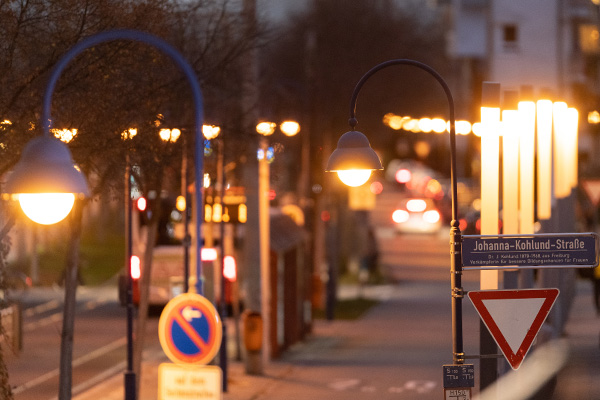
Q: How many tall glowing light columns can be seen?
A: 6